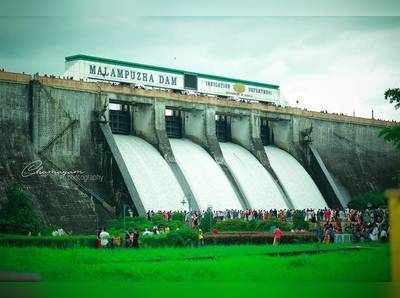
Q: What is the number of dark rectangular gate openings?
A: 4